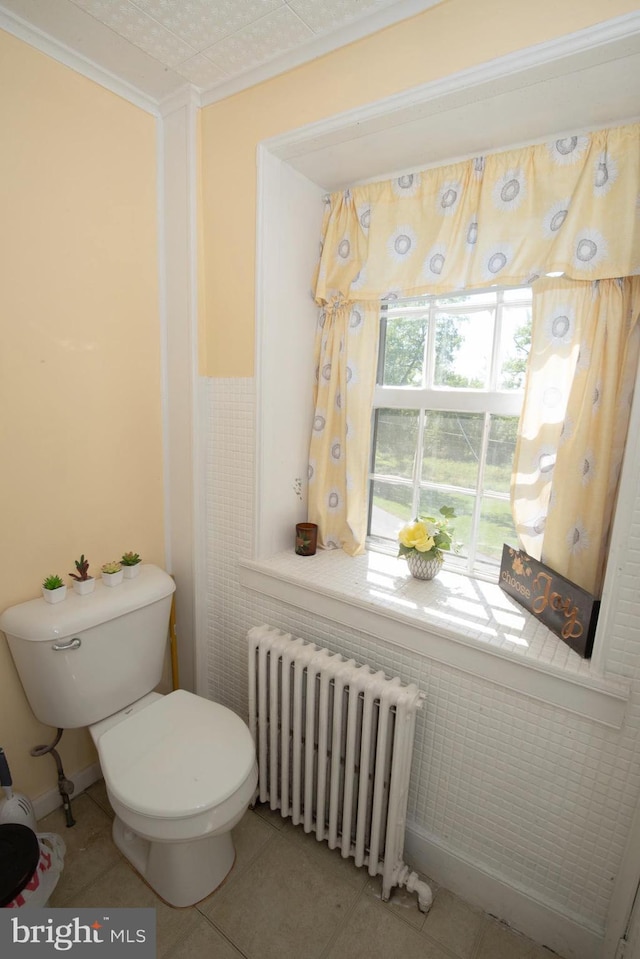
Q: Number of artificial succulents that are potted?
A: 4